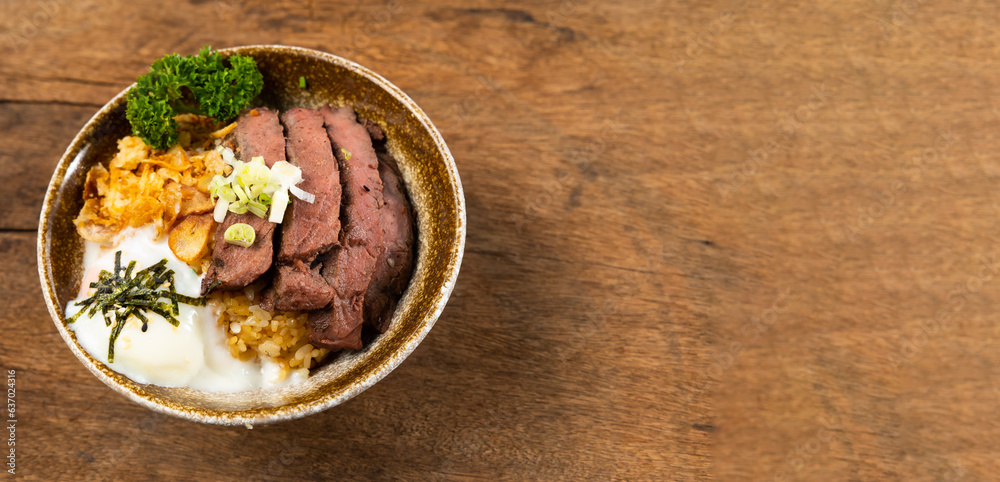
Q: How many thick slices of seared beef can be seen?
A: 4